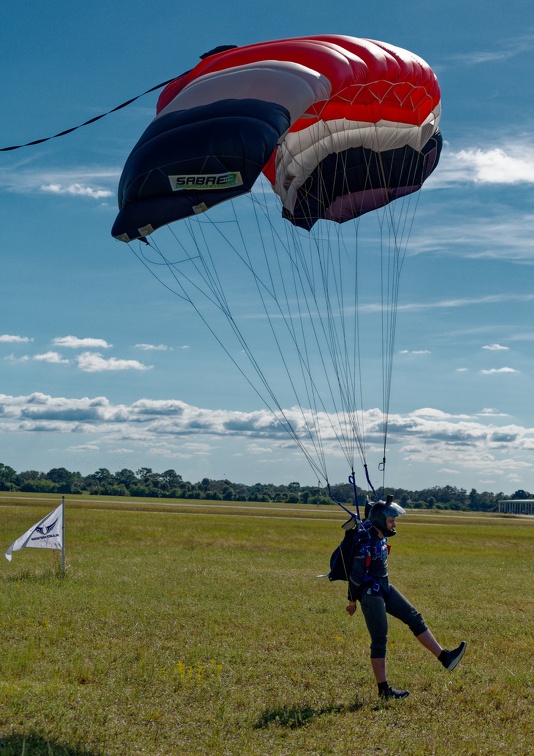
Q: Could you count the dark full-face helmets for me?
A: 1